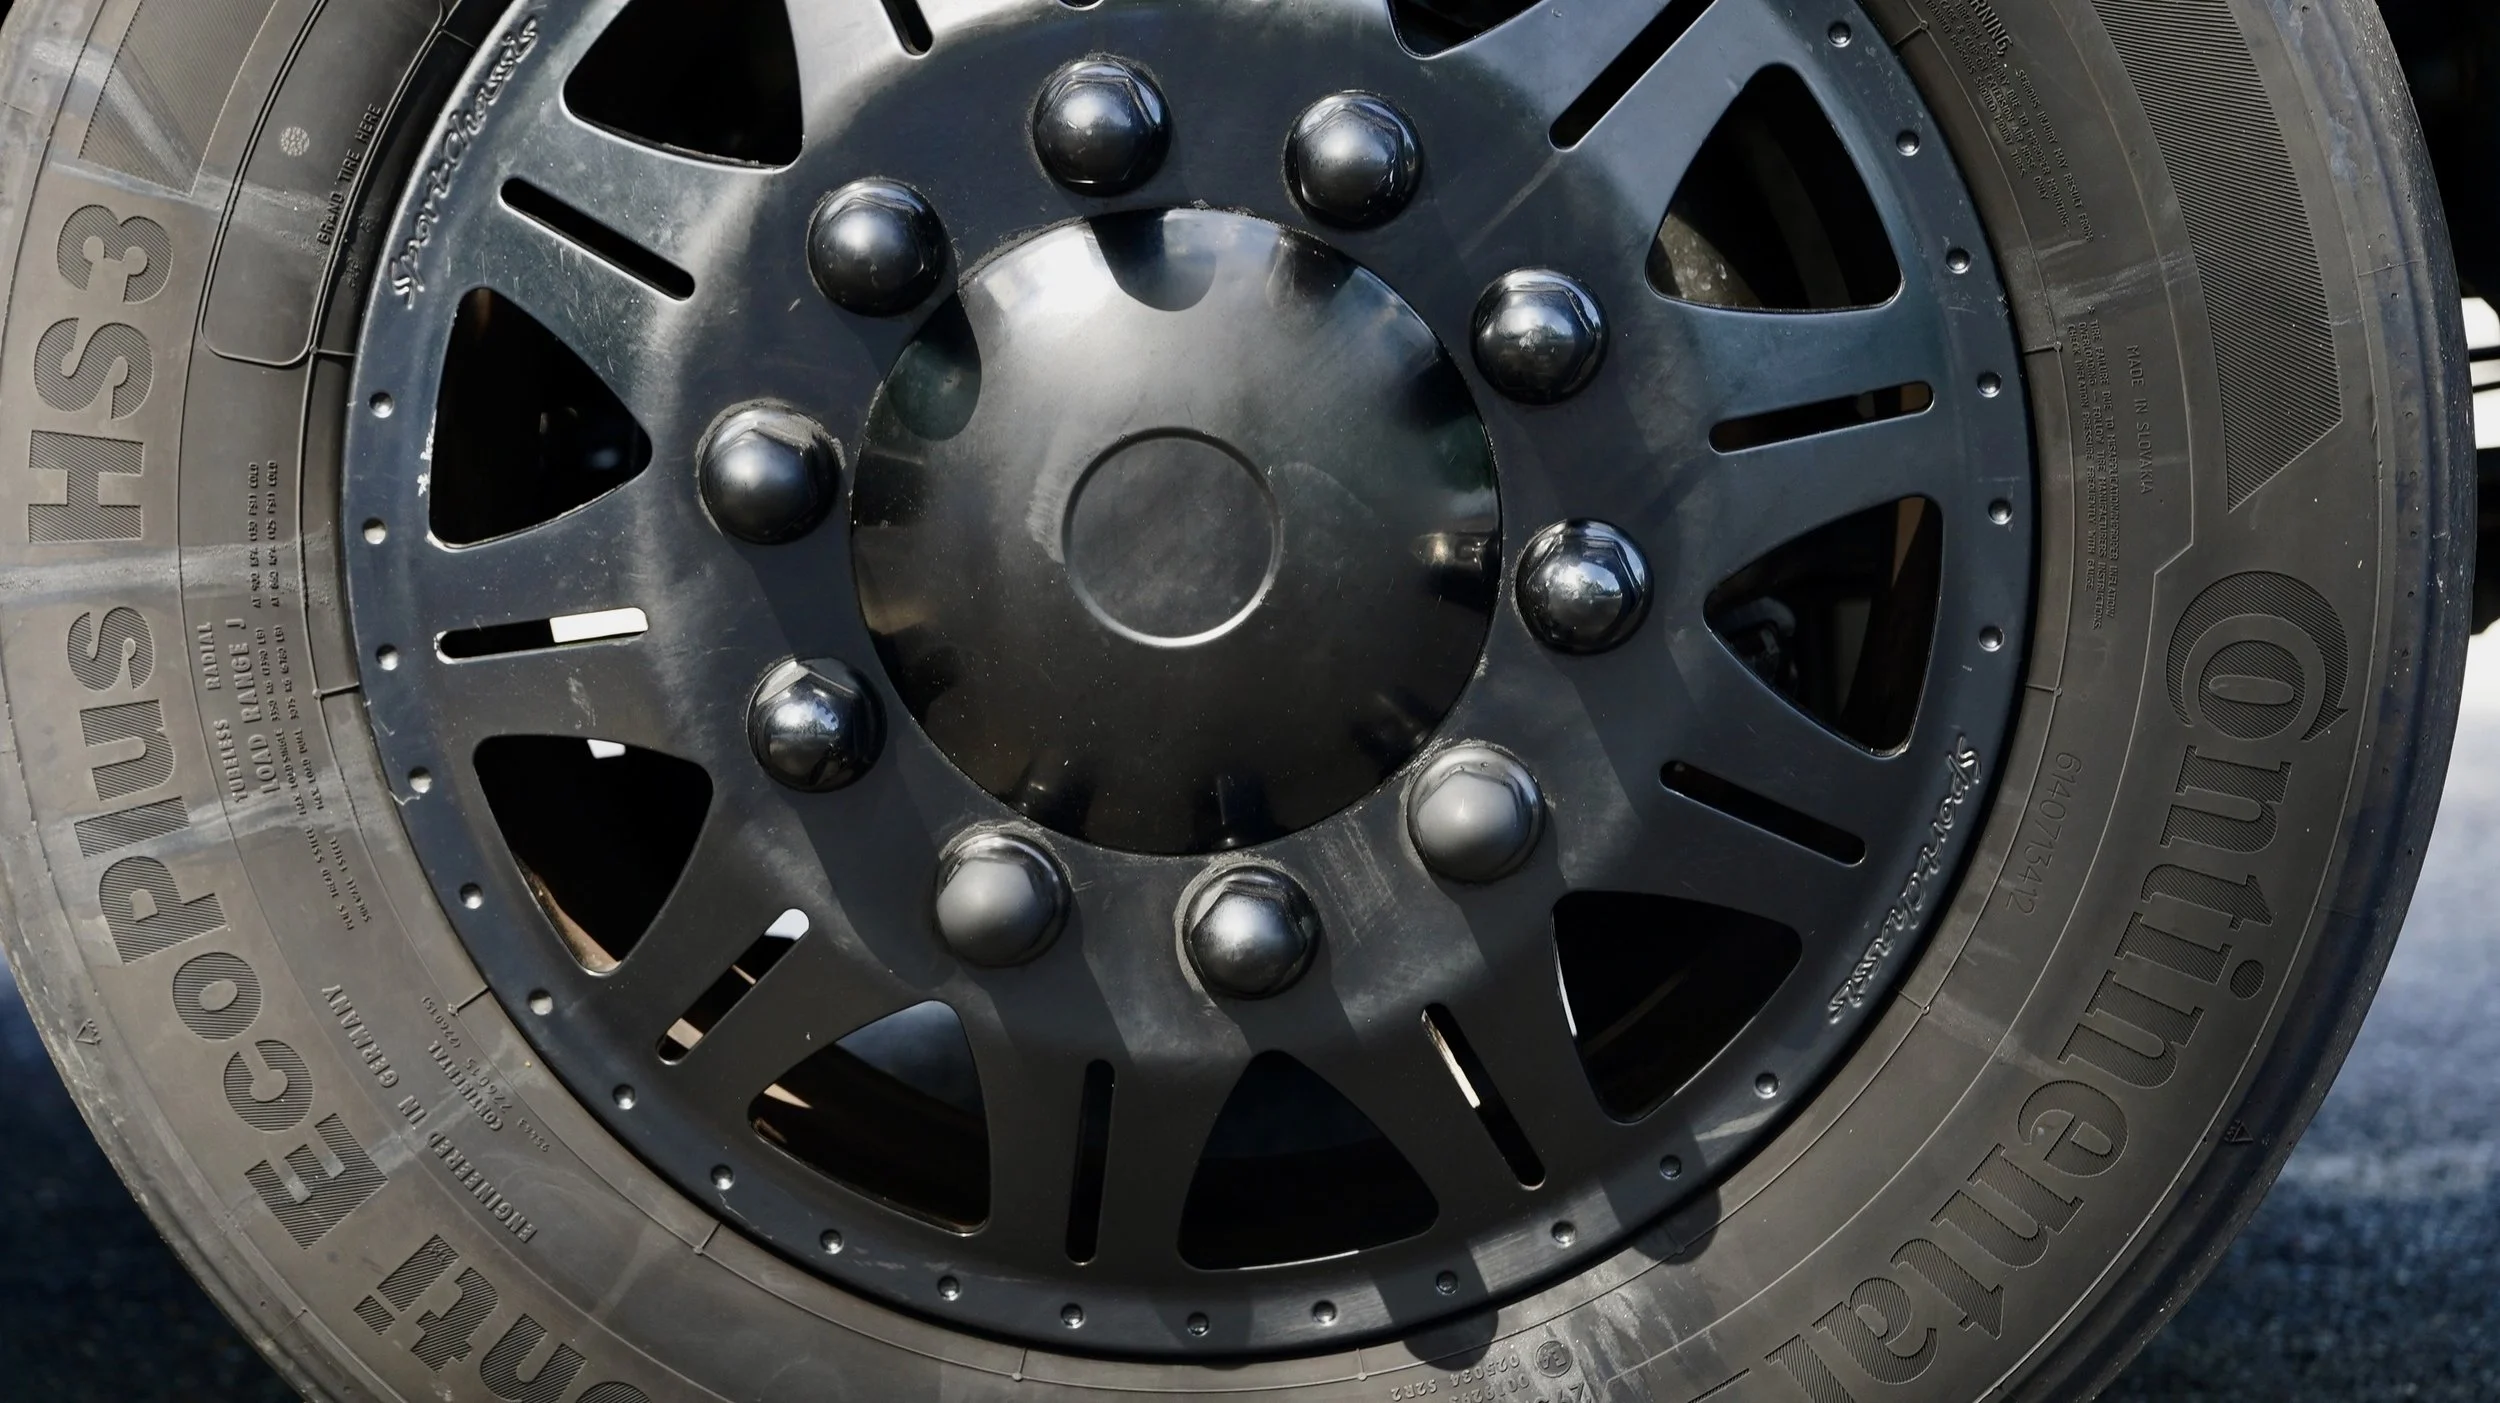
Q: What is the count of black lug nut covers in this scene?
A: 10